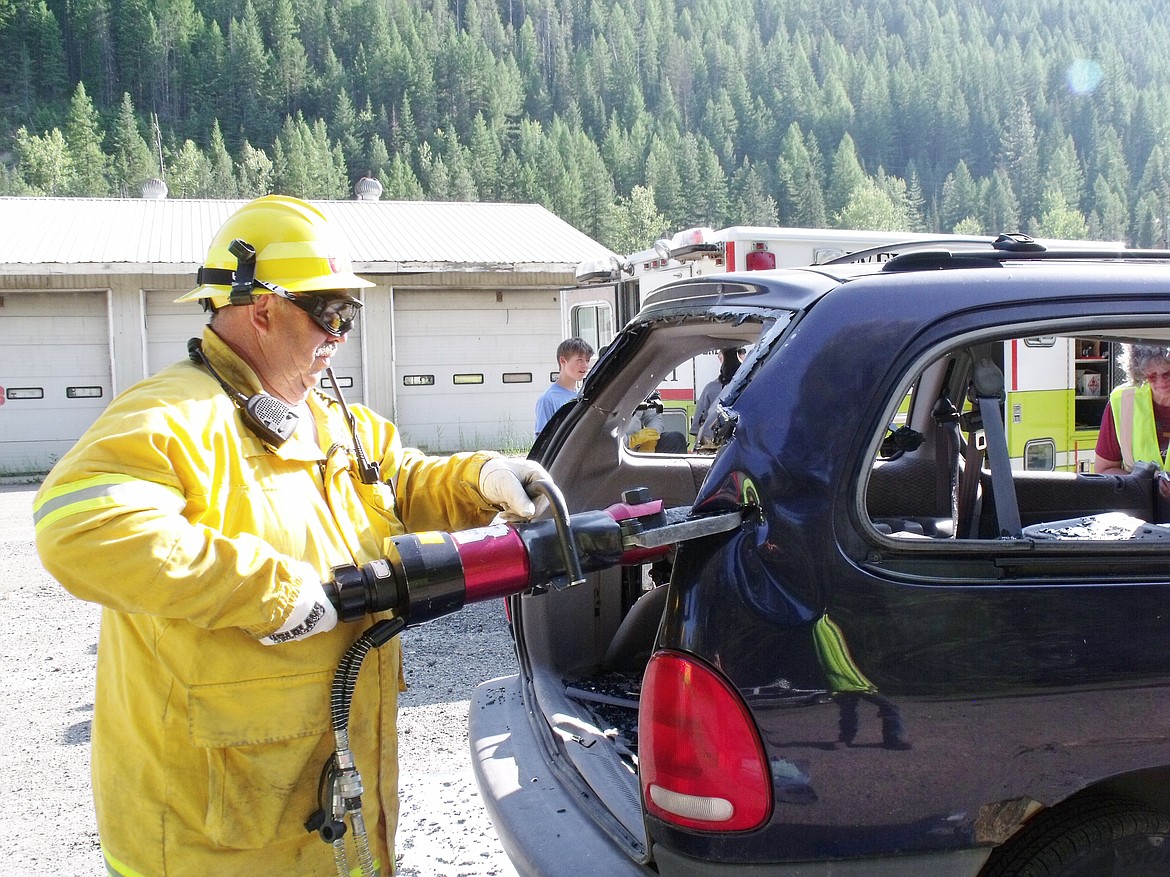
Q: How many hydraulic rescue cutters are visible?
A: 1